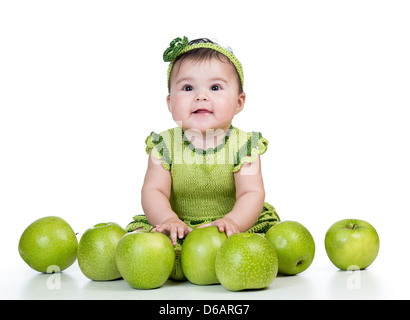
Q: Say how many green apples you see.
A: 7